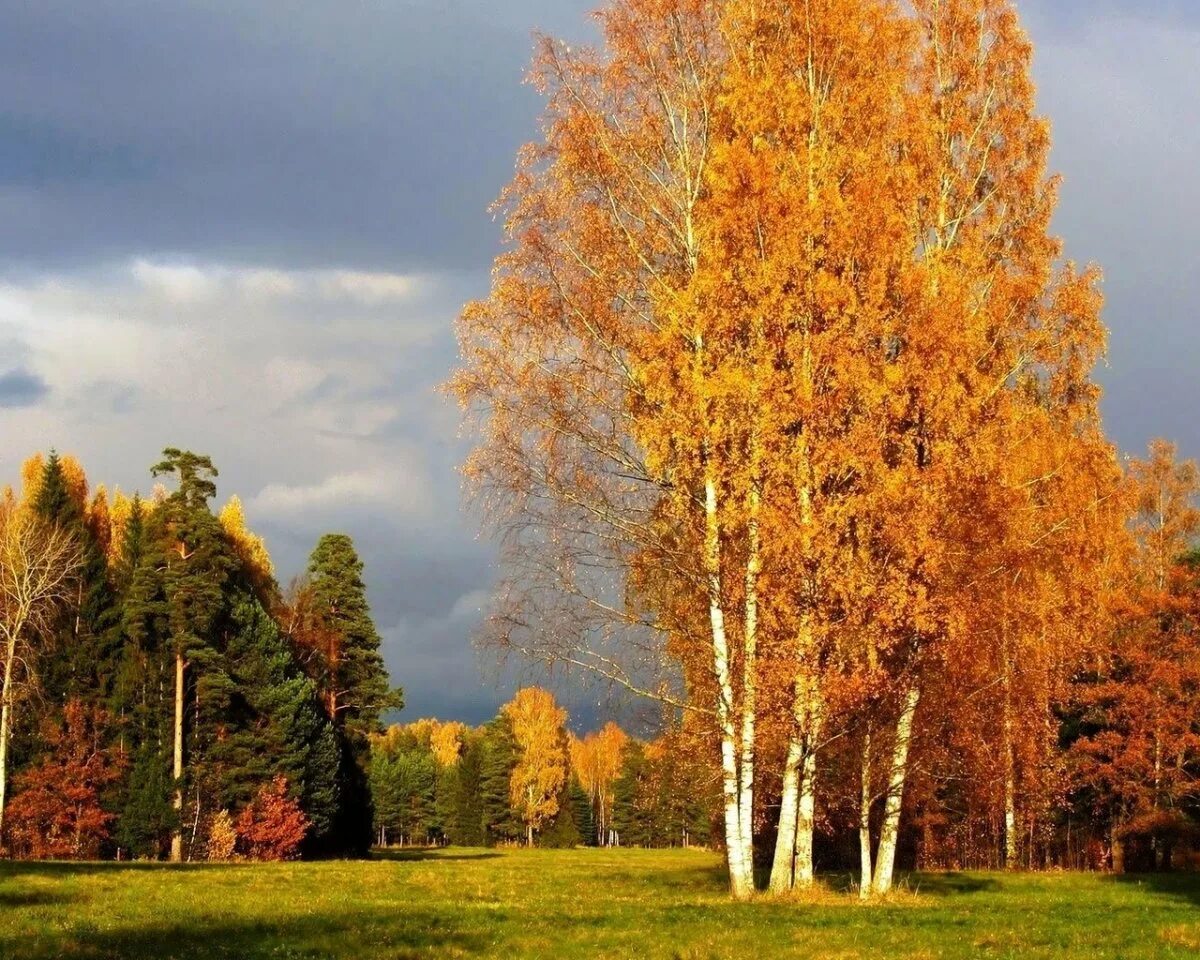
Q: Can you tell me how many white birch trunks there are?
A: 6